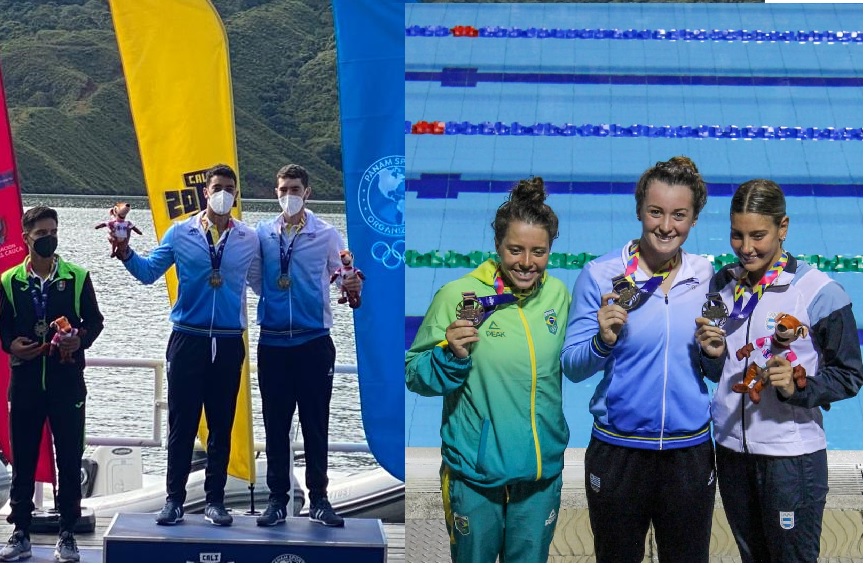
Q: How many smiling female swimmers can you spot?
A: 3